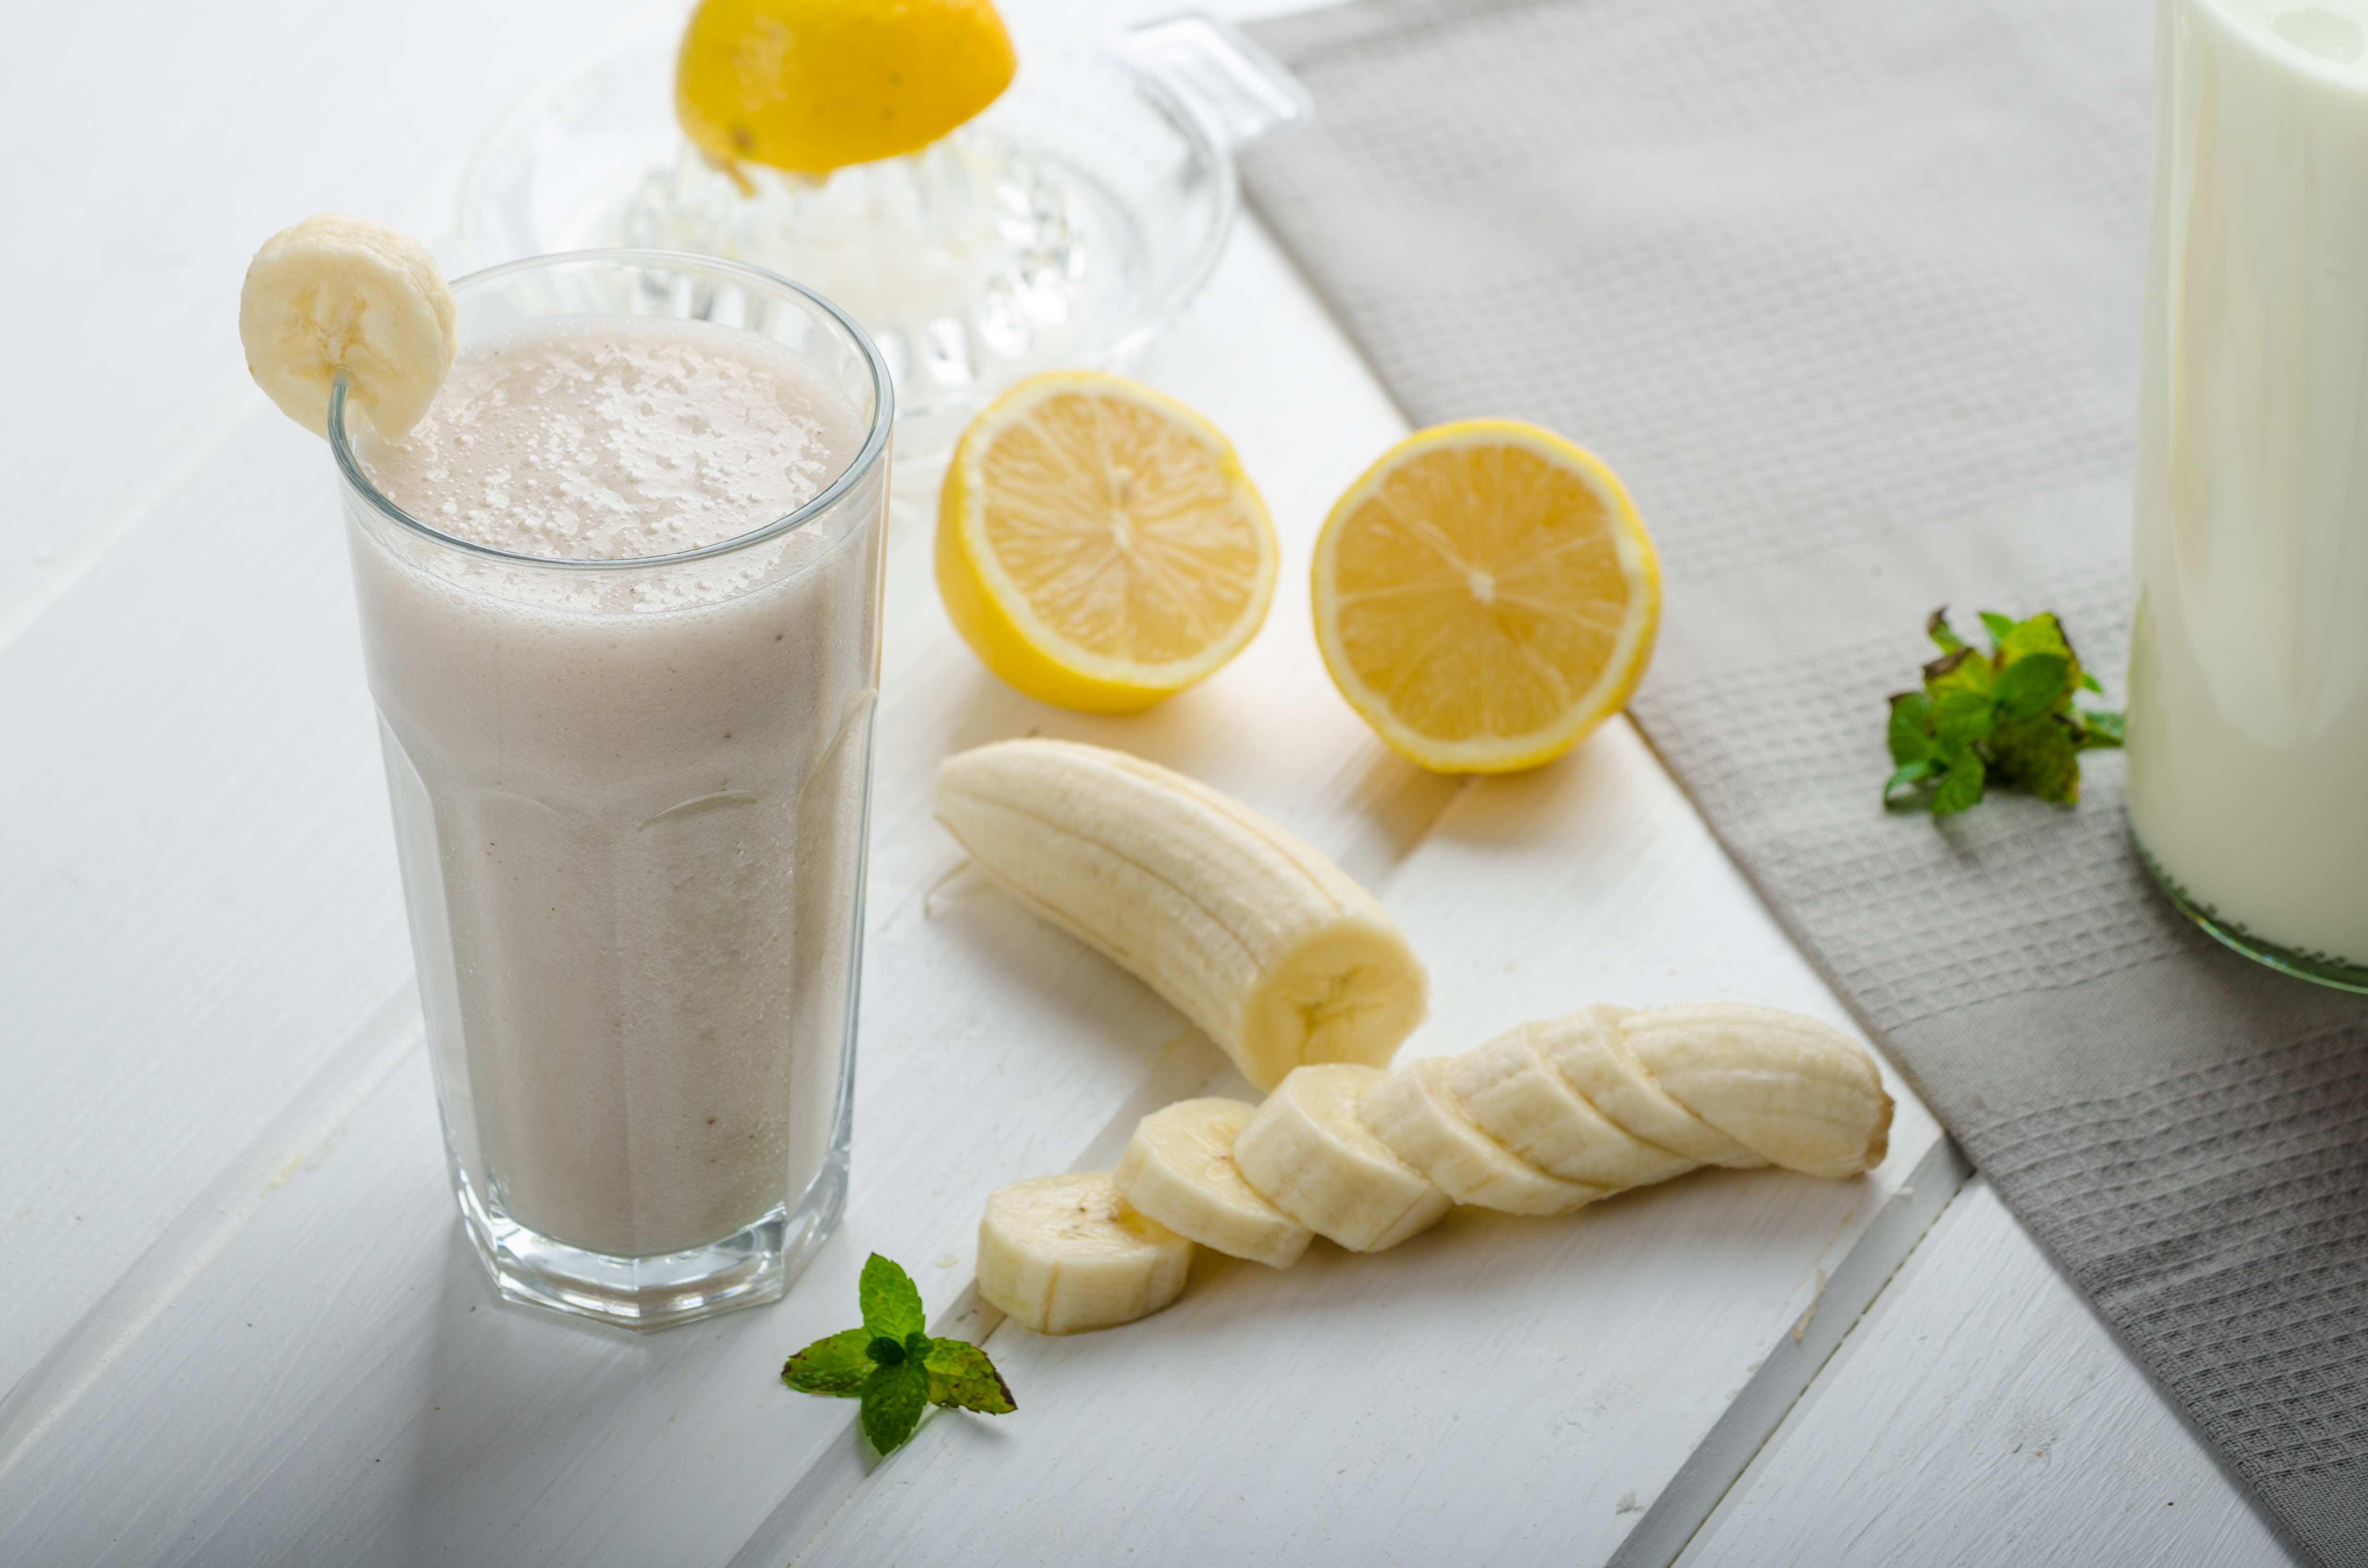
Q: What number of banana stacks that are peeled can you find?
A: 2